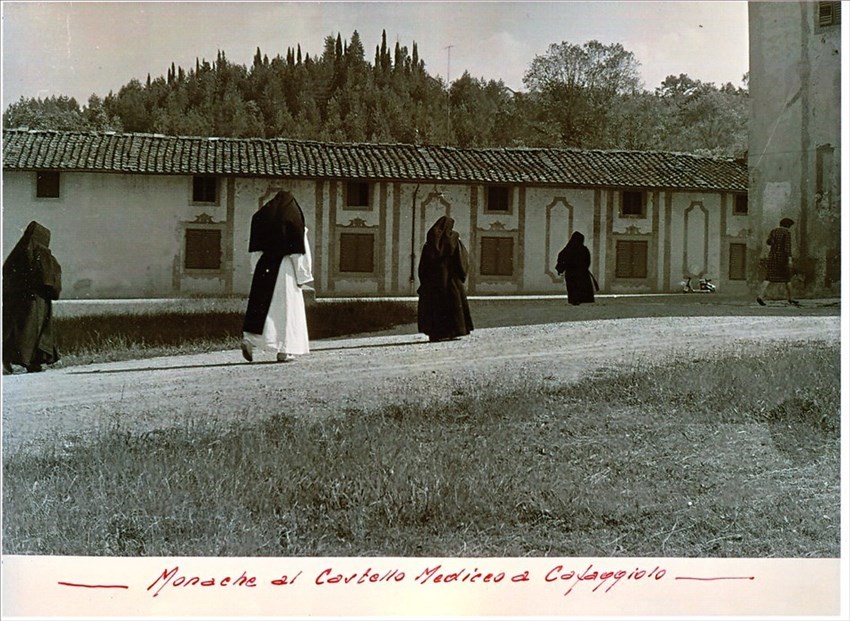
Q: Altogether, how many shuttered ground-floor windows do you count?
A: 5